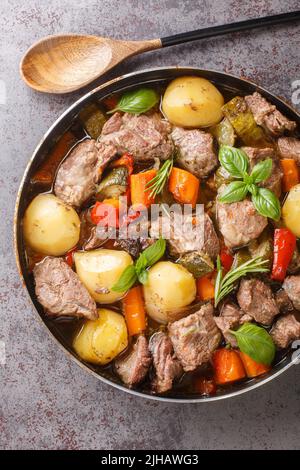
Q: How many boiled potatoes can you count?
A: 6